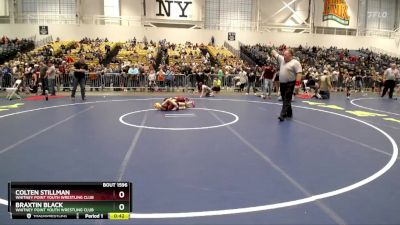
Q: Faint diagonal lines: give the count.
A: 4